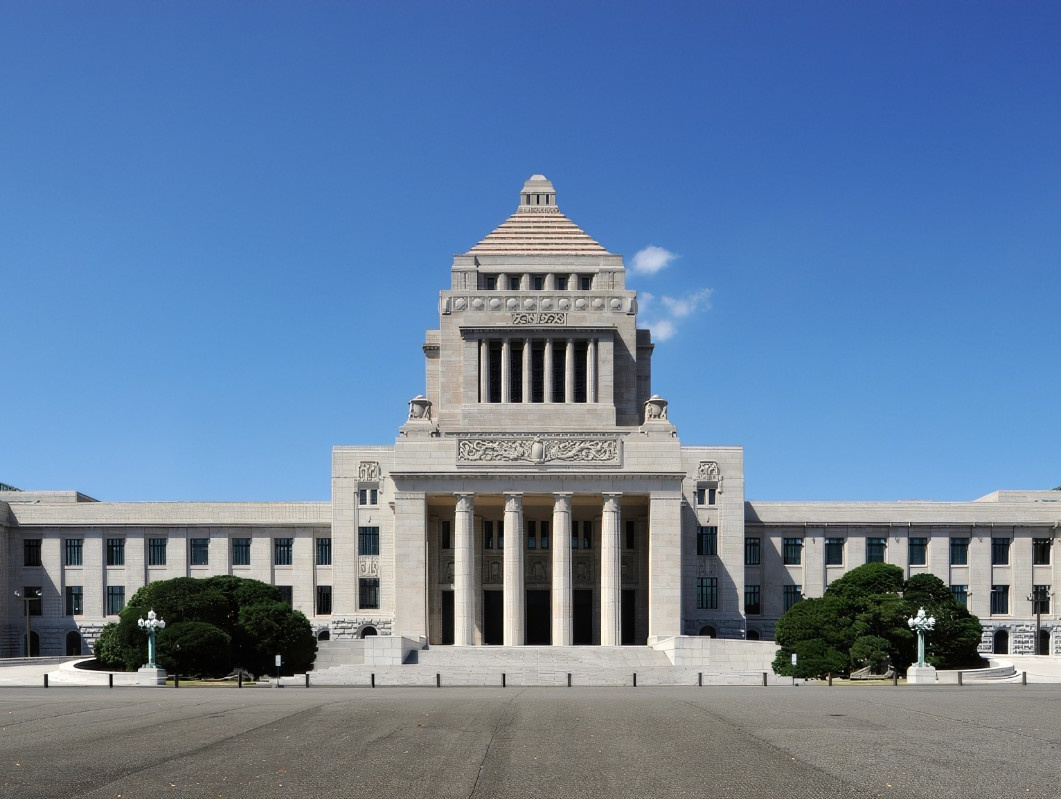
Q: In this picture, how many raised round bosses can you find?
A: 10